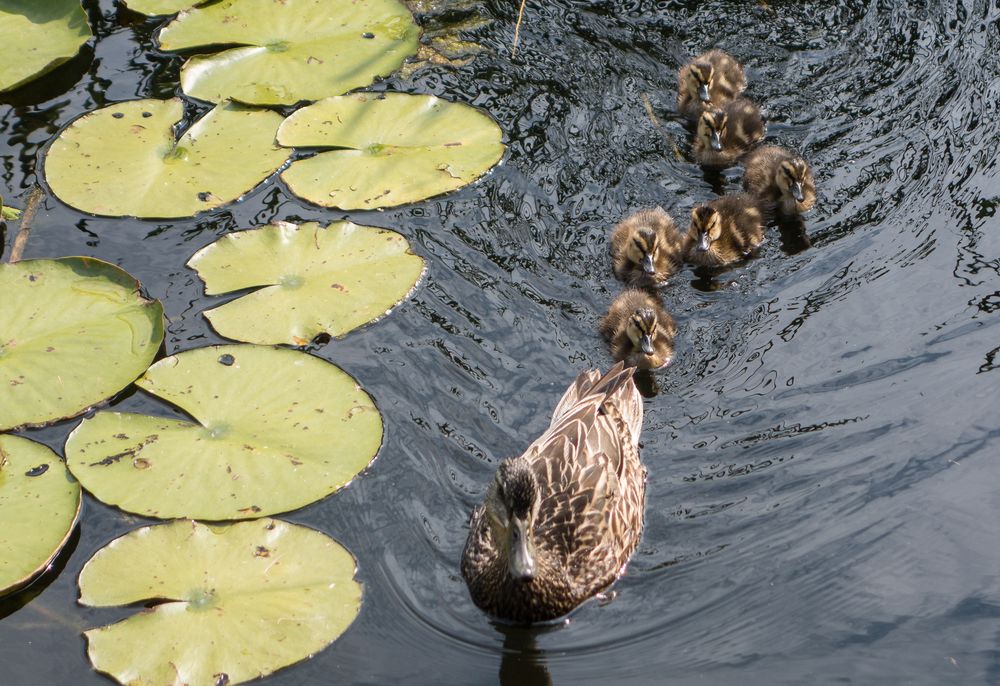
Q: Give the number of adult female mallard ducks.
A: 1